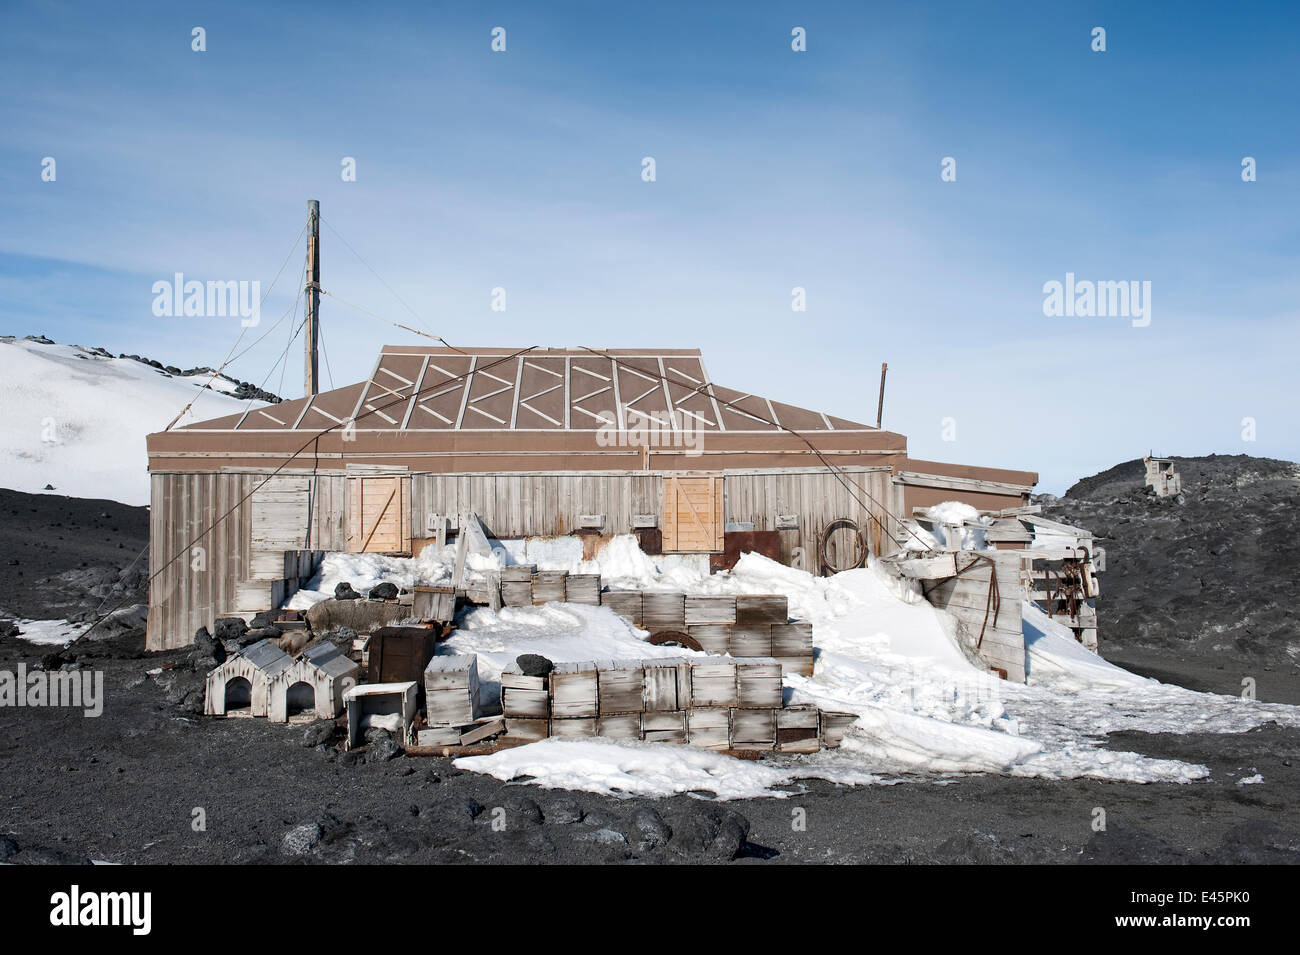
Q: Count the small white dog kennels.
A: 2